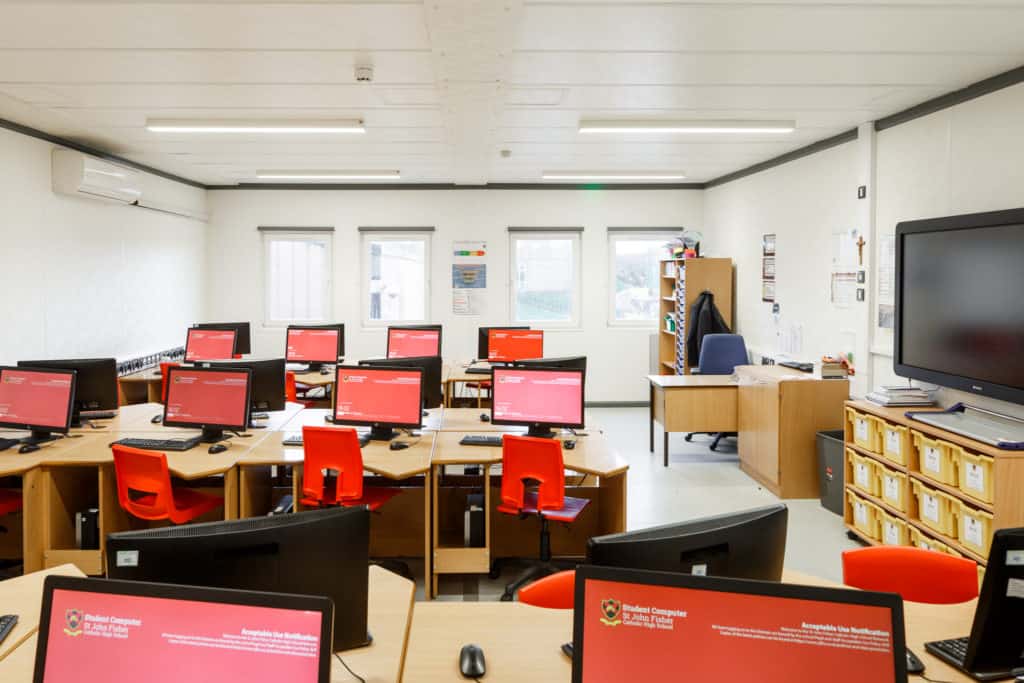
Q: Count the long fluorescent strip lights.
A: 4